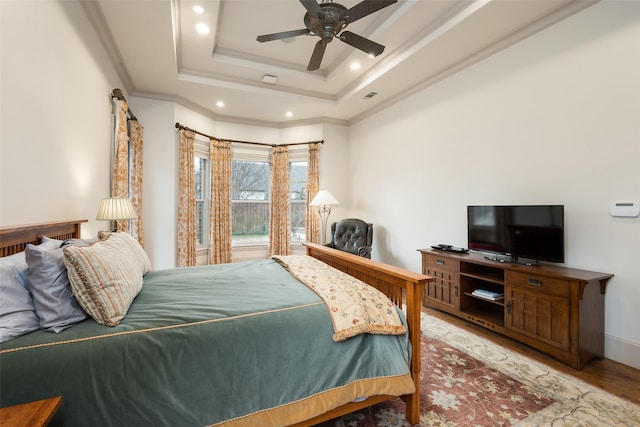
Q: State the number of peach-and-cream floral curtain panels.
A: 6